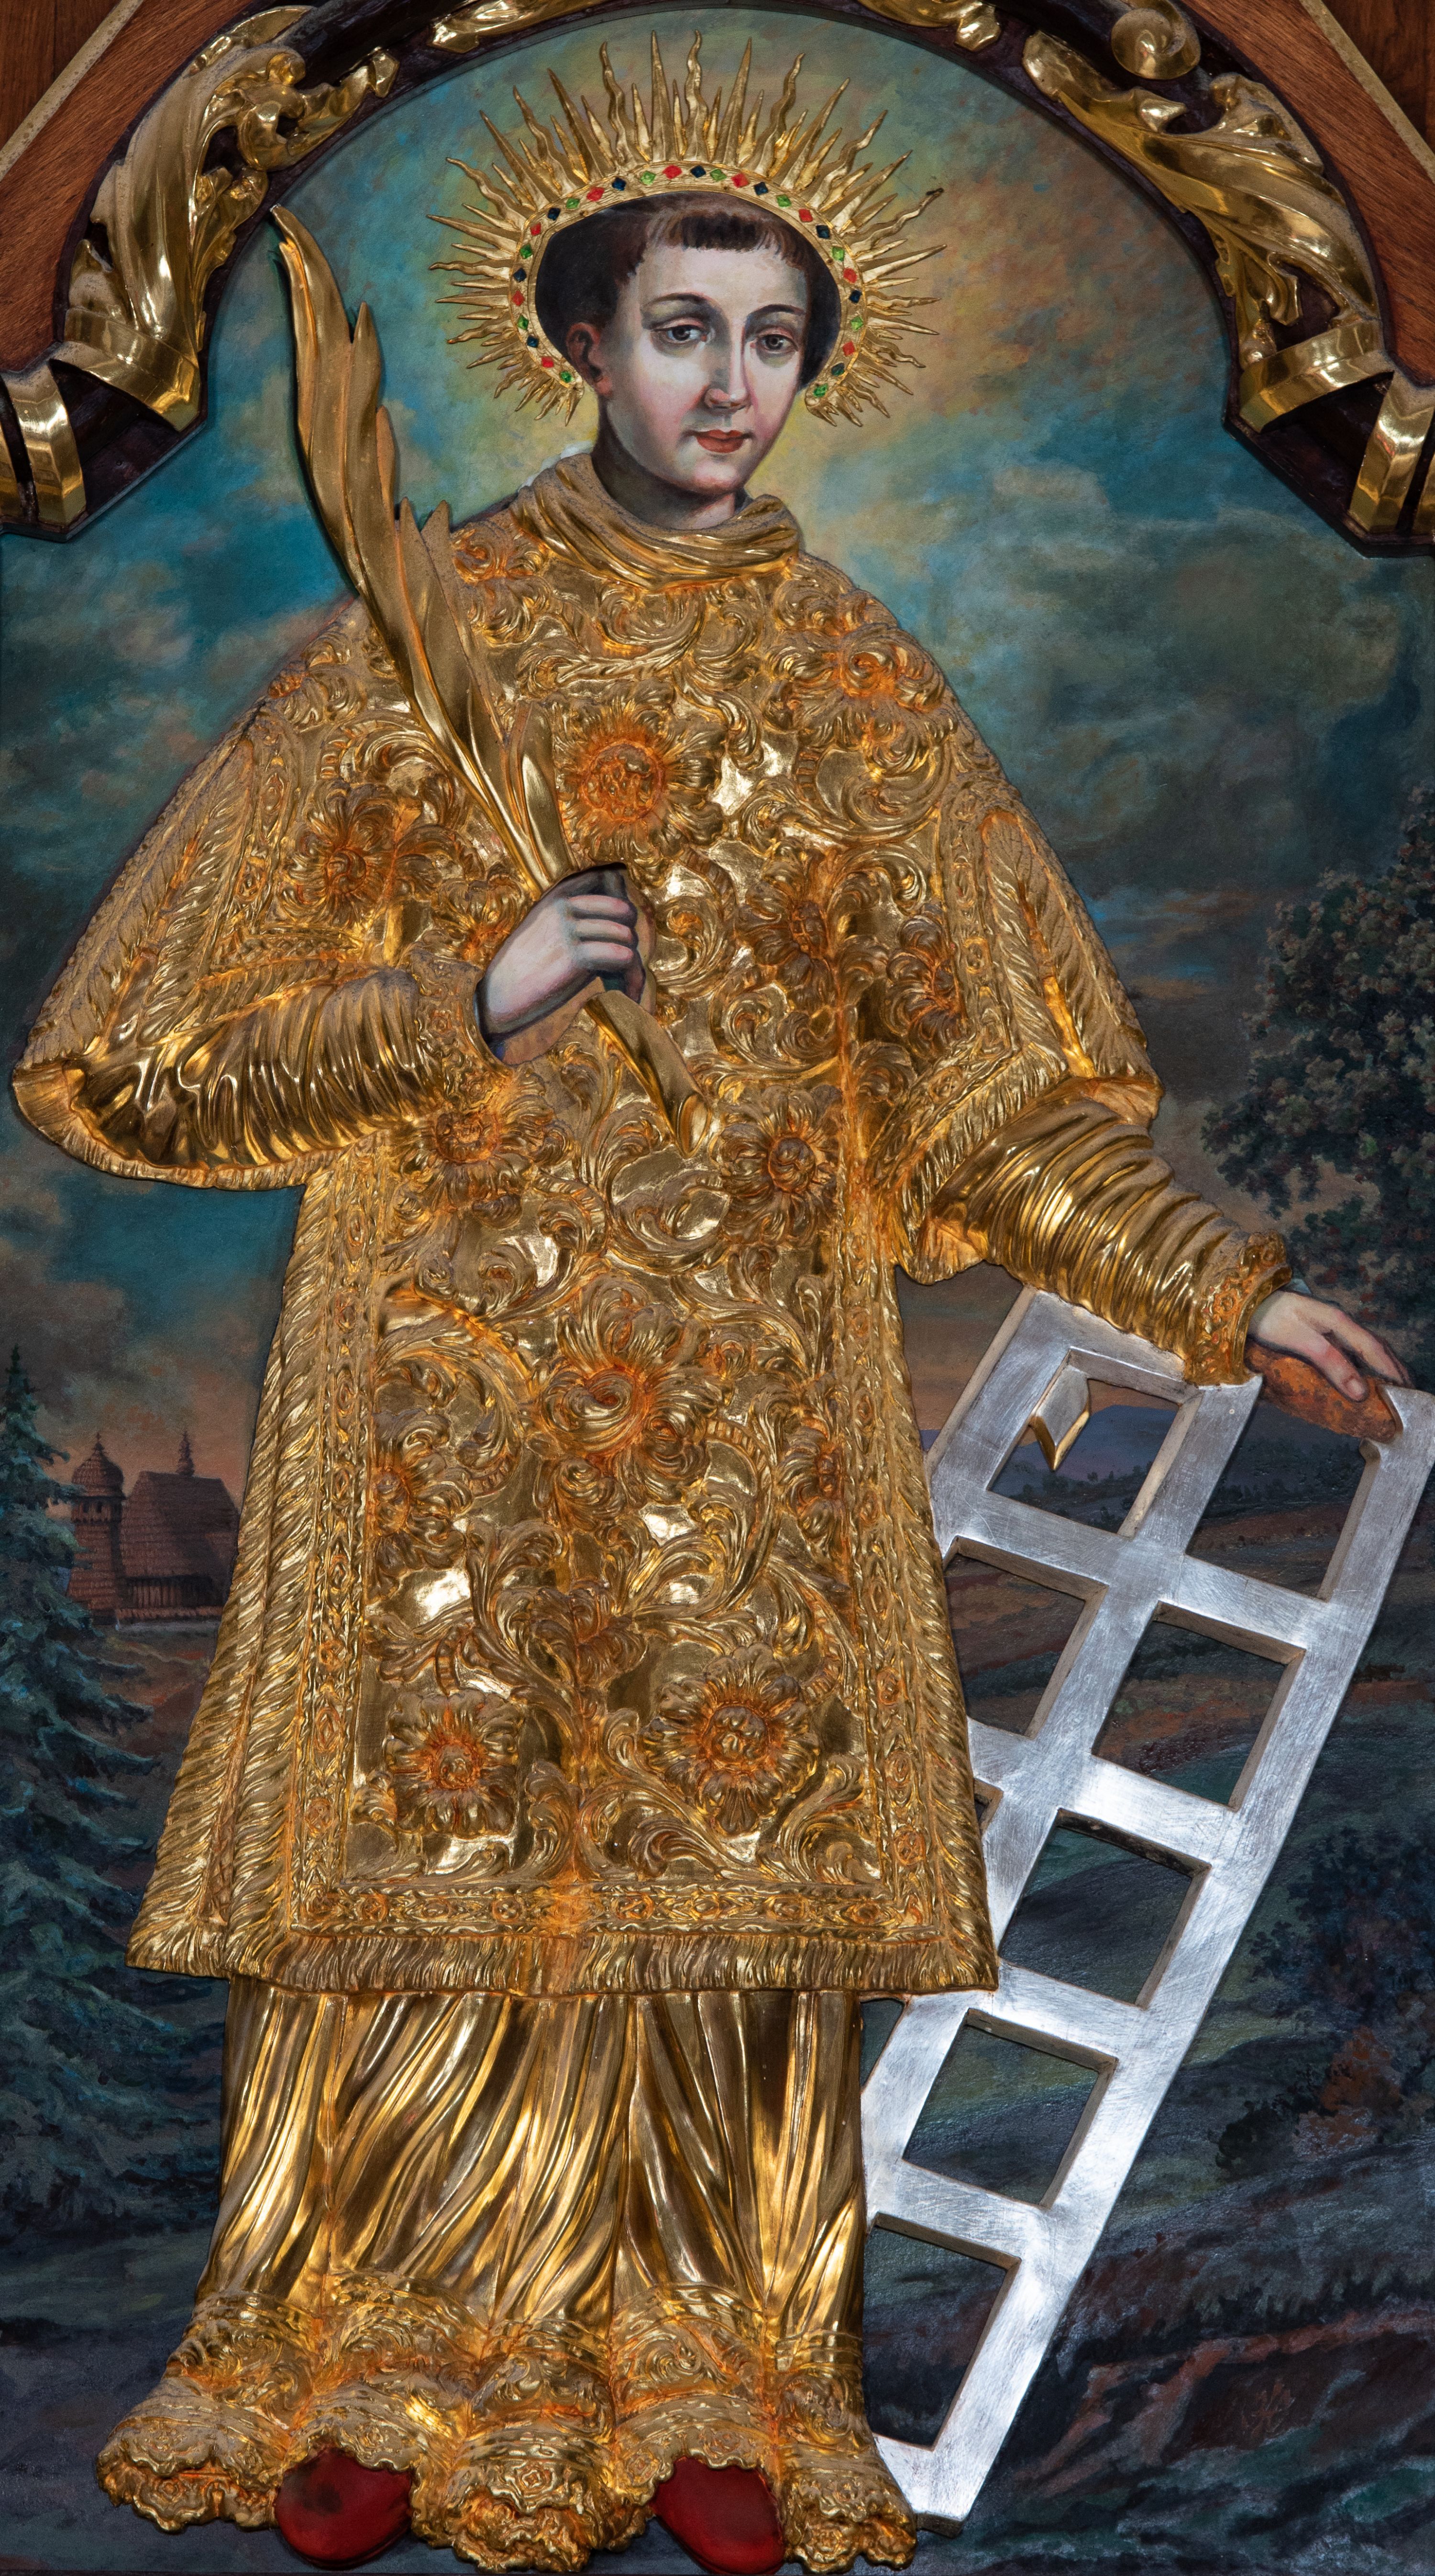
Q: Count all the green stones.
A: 10